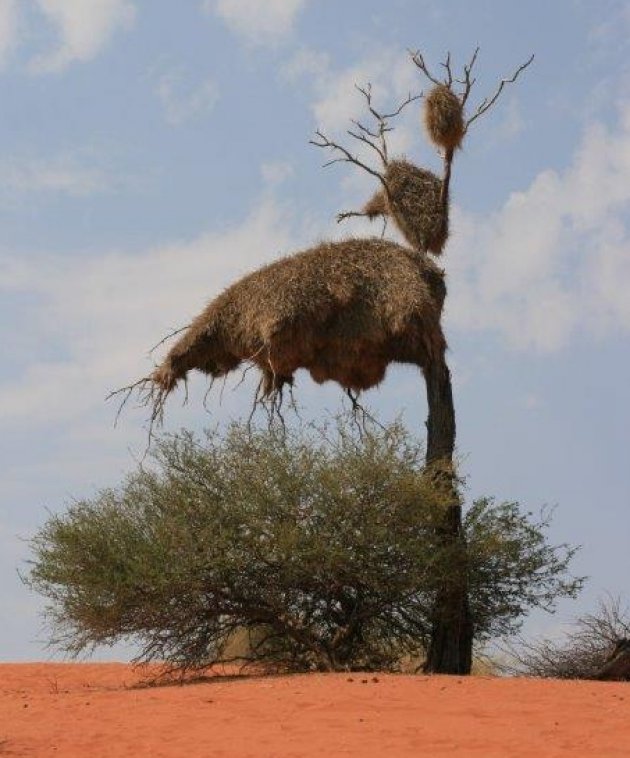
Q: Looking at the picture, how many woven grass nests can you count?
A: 3